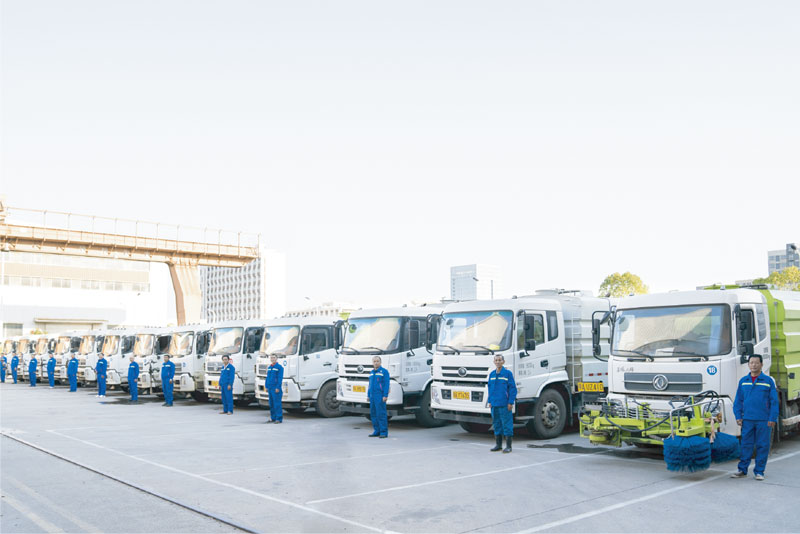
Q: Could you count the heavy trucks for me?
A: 13